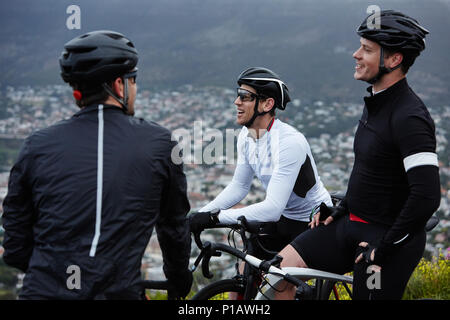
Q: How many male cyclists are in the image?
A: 3